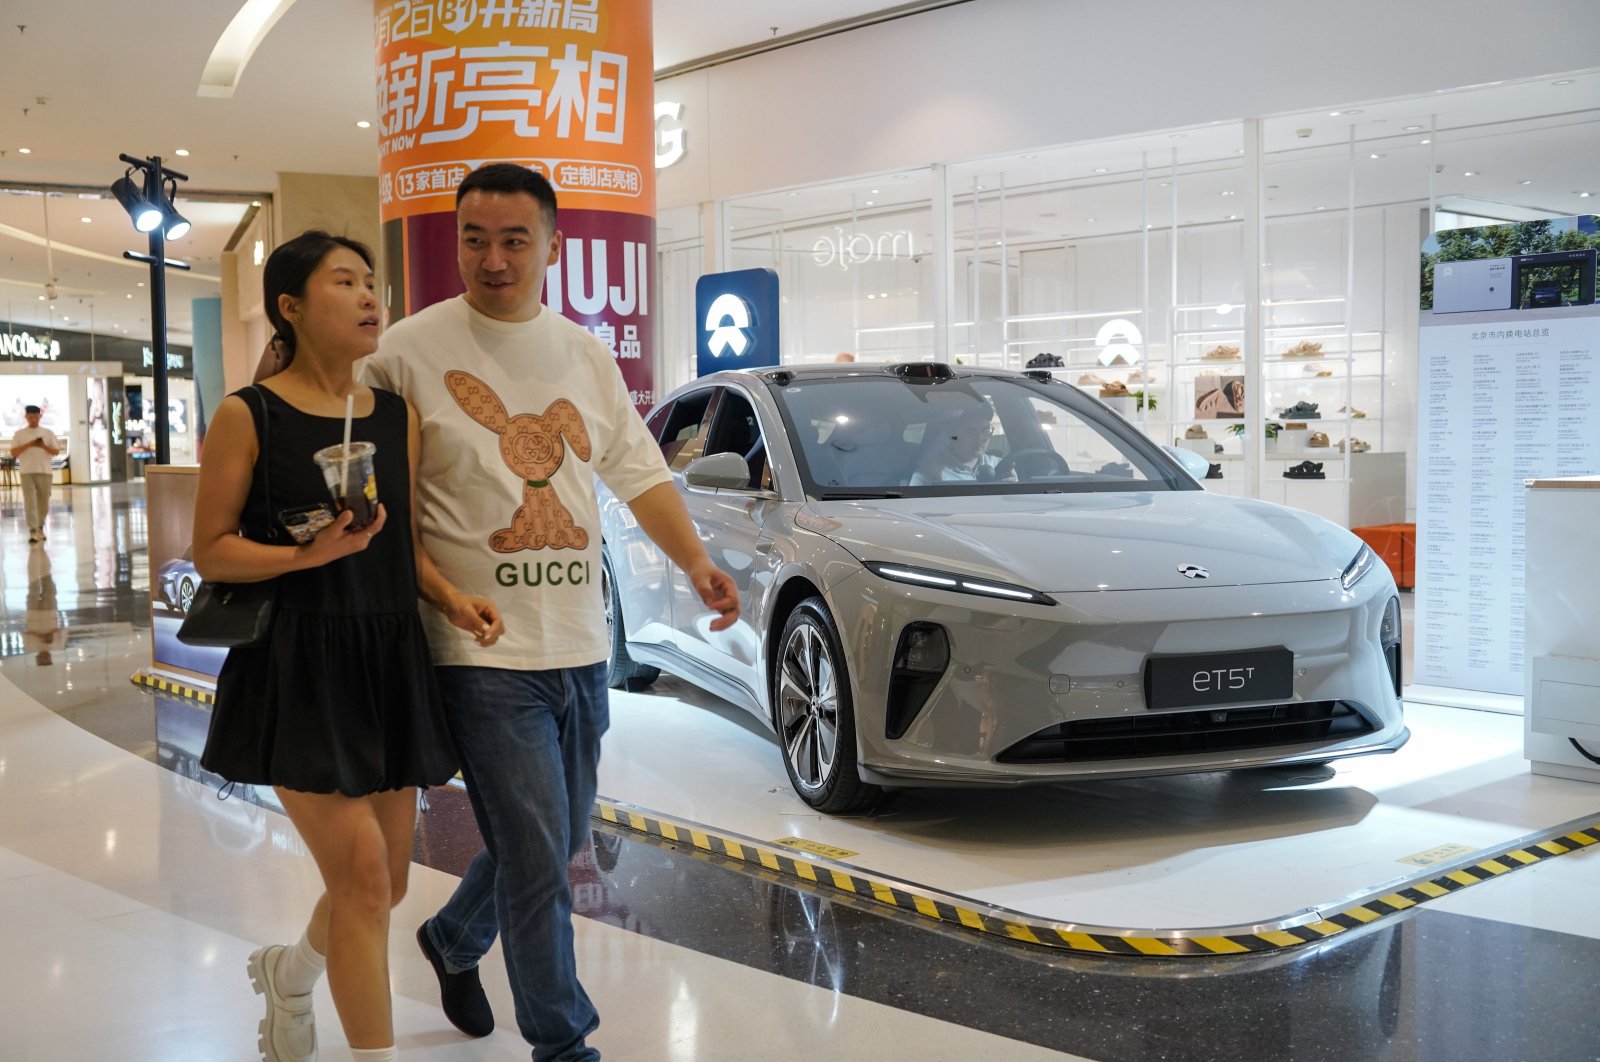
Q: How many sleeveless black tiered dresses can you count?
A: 1